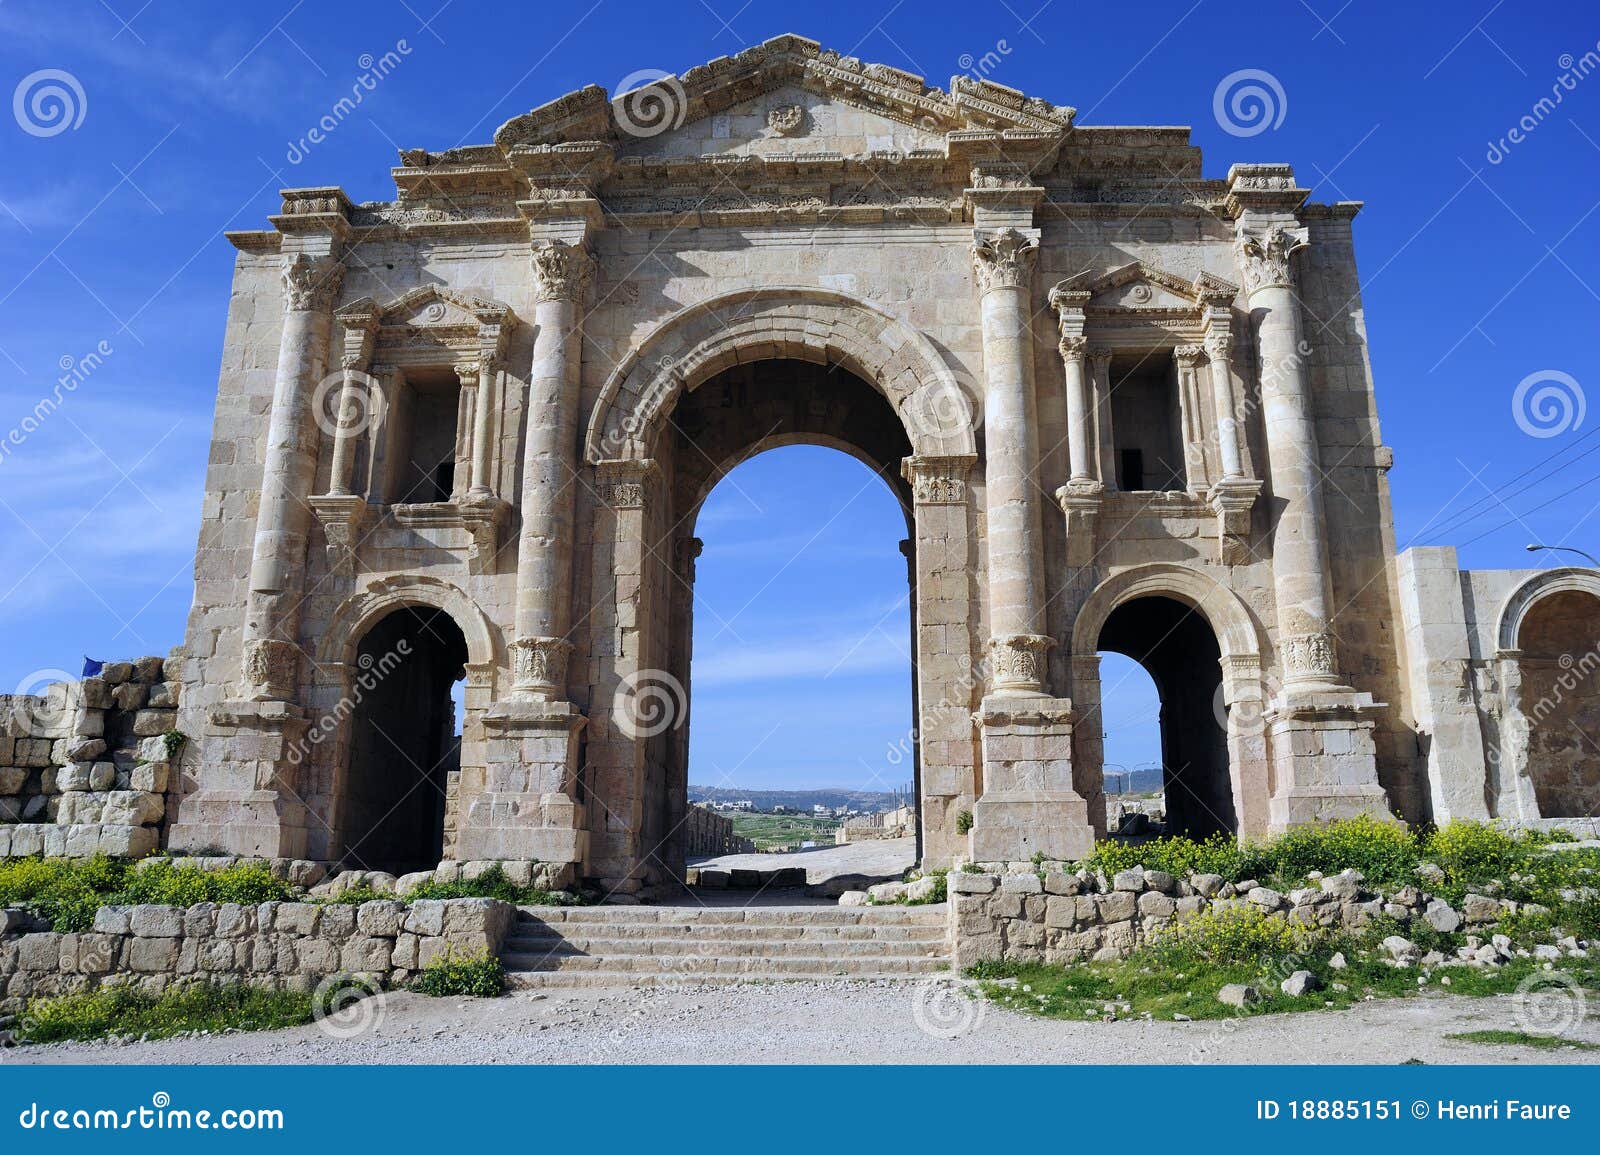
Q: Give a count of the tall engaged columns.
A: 4